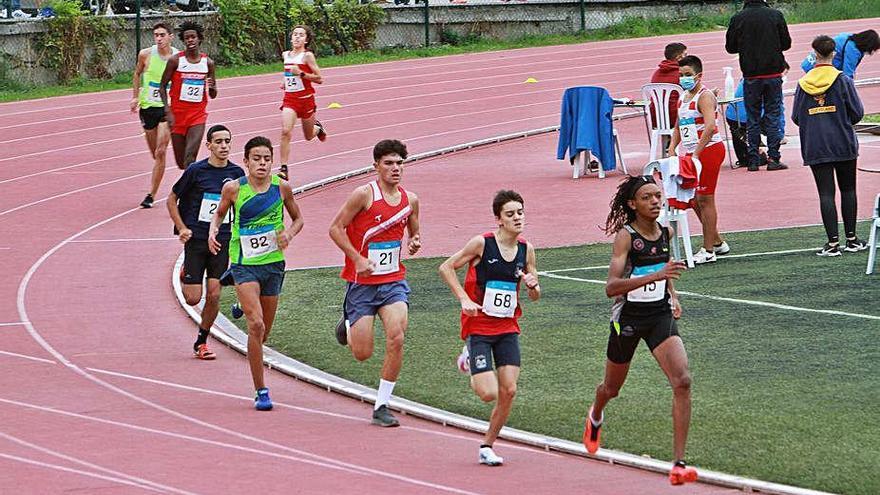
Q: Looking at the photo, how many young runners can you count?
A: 8